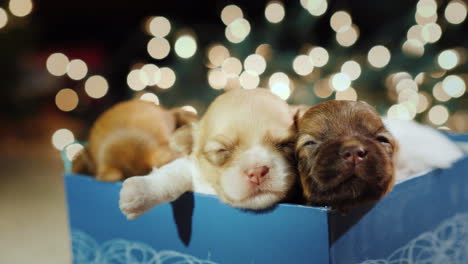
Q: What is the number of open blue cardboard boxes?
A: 1